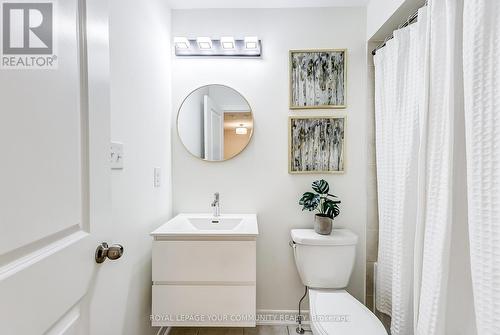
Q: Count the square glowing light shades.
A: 4